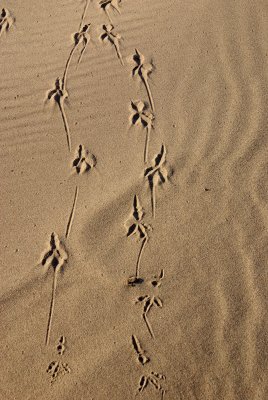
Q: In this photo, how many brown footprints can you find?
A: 14